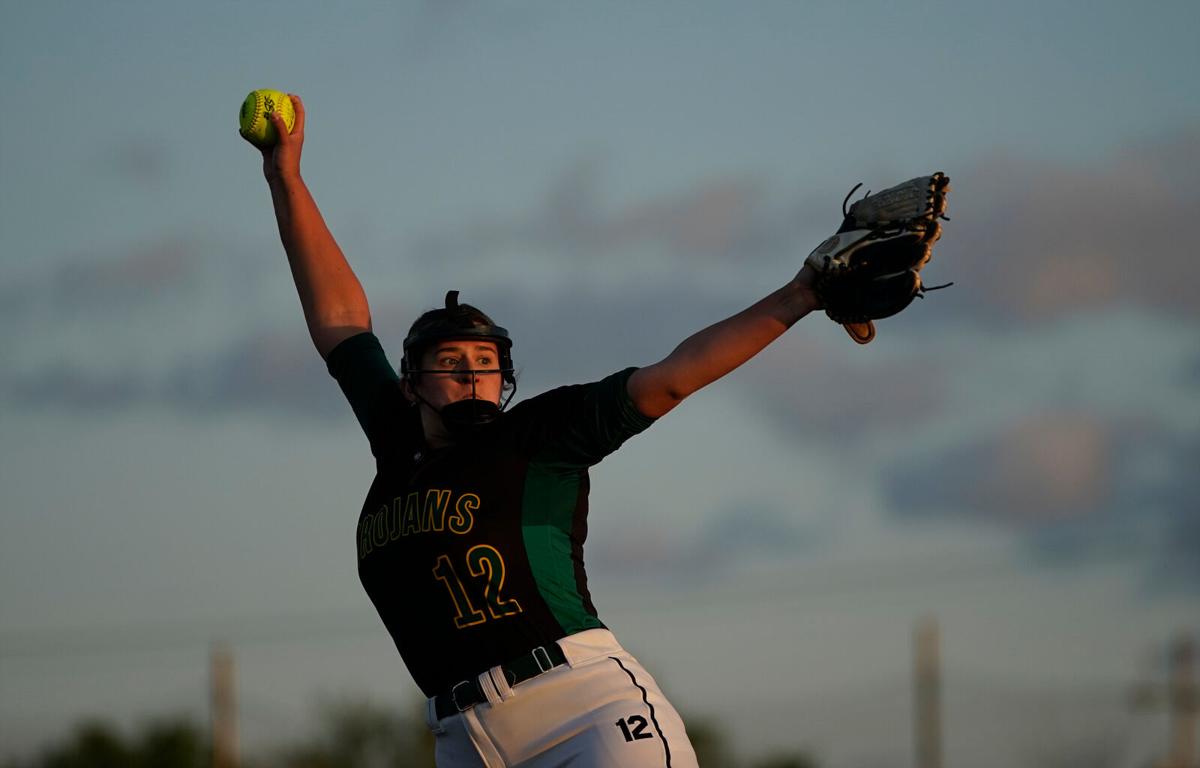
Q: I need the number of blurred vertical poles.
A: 3